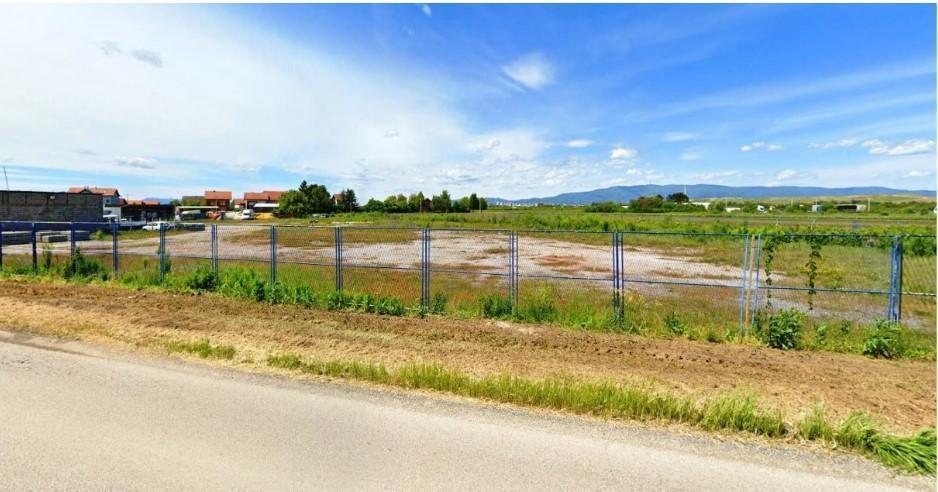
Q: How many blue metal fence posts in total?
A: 13